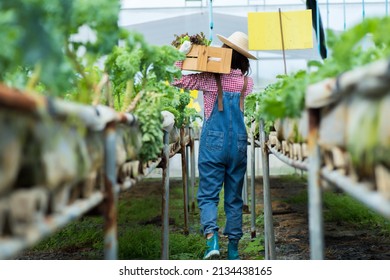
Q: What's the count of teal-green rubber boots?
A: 2